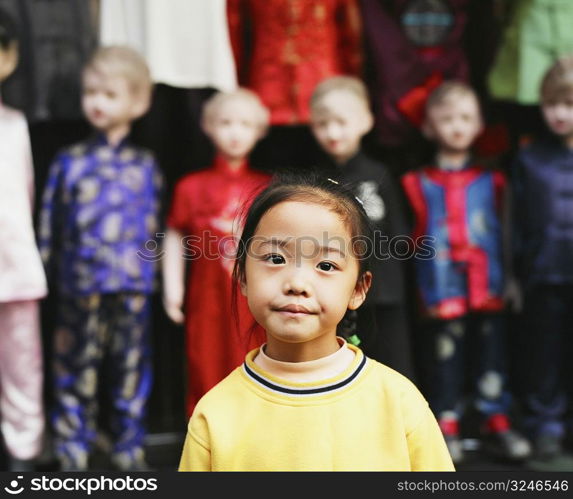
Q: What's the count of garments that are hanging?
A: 5